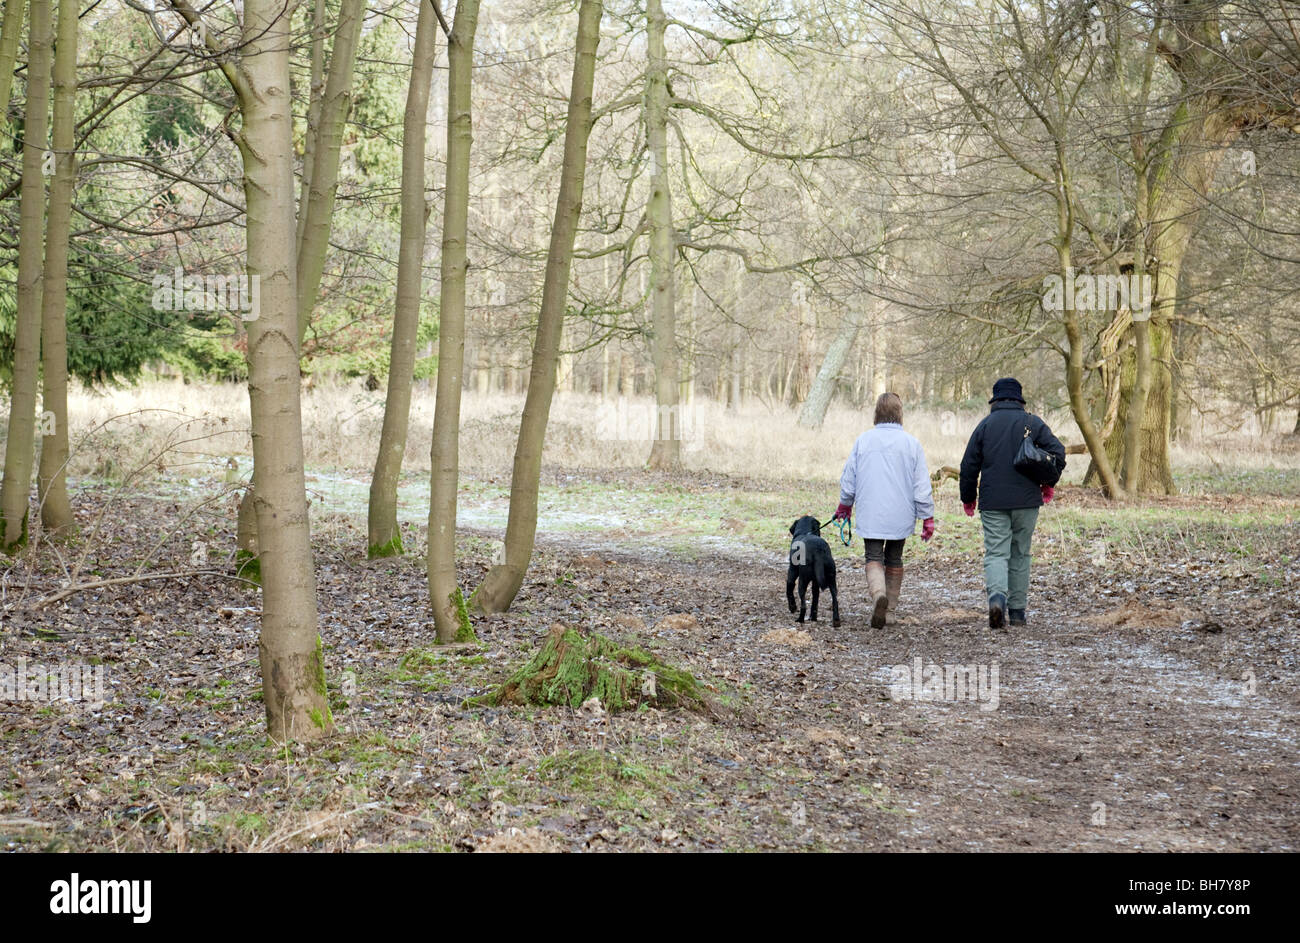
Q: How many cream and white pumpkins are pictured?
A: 0